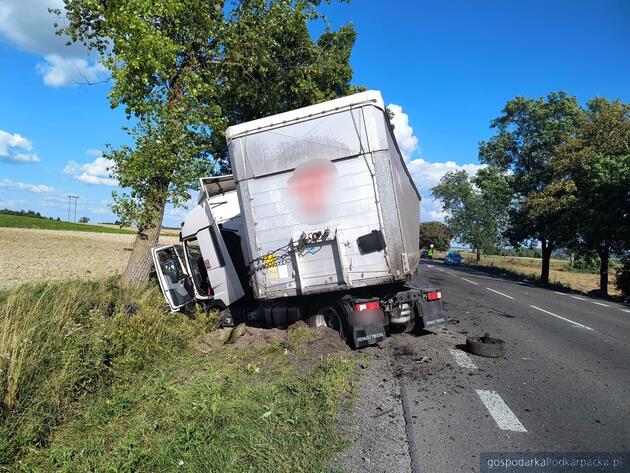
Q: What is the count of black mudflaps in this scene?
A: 2